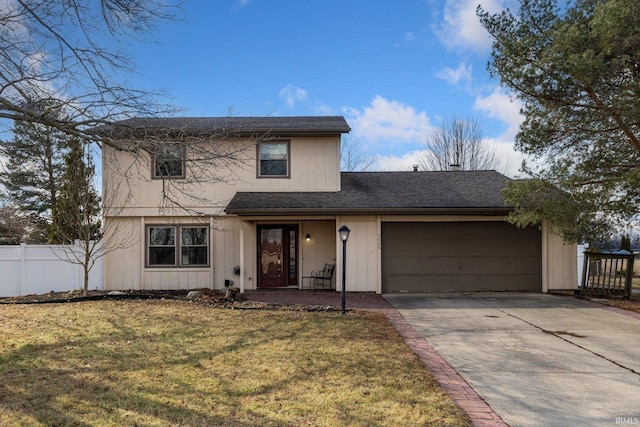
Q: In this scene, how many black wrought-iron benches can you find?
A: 1